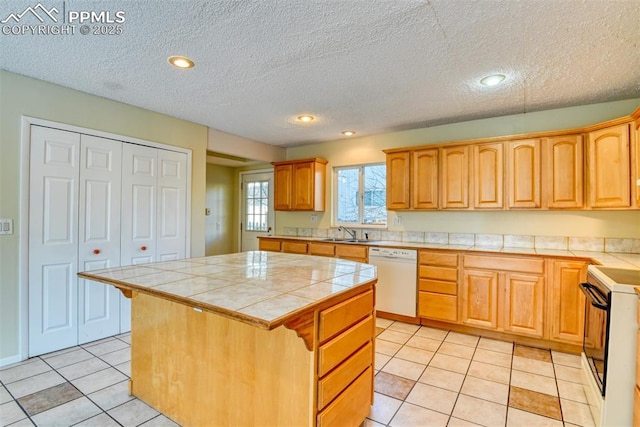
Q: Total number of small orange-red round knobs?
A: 2